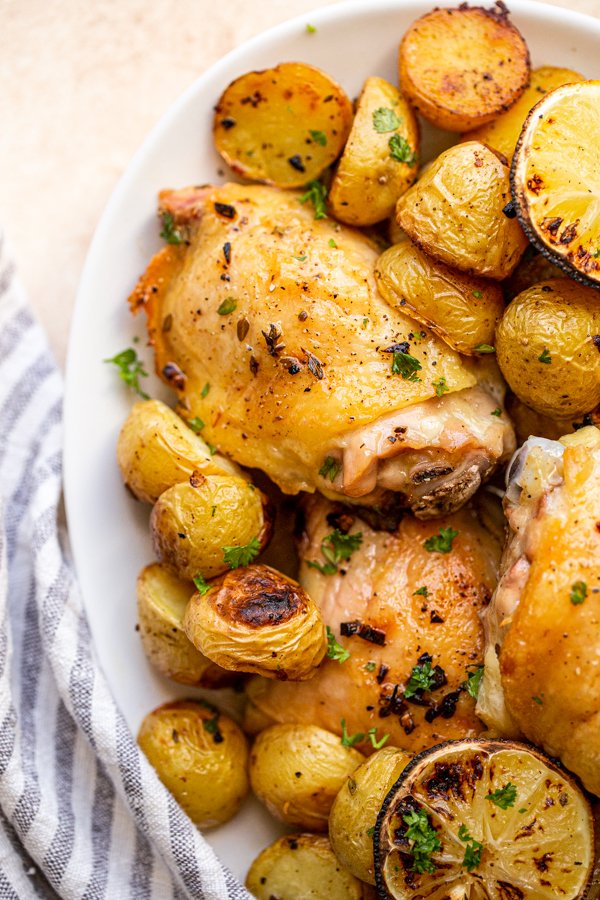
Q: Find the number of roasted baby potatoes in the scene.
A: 15